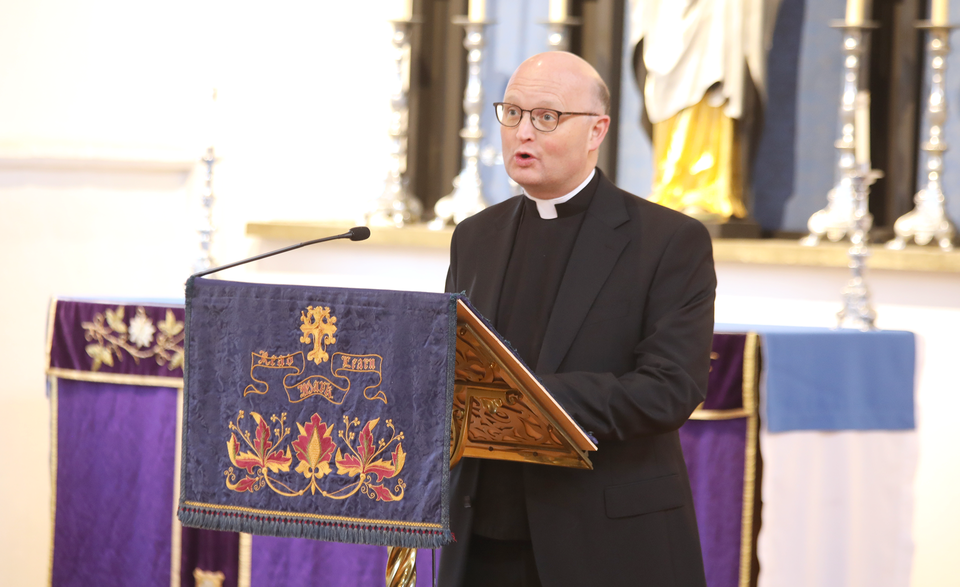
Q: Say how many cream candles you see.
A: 6